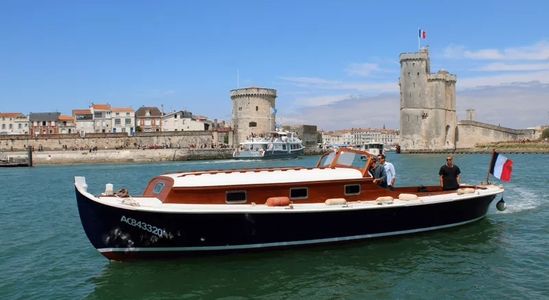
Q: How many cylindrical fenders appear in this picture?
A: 5